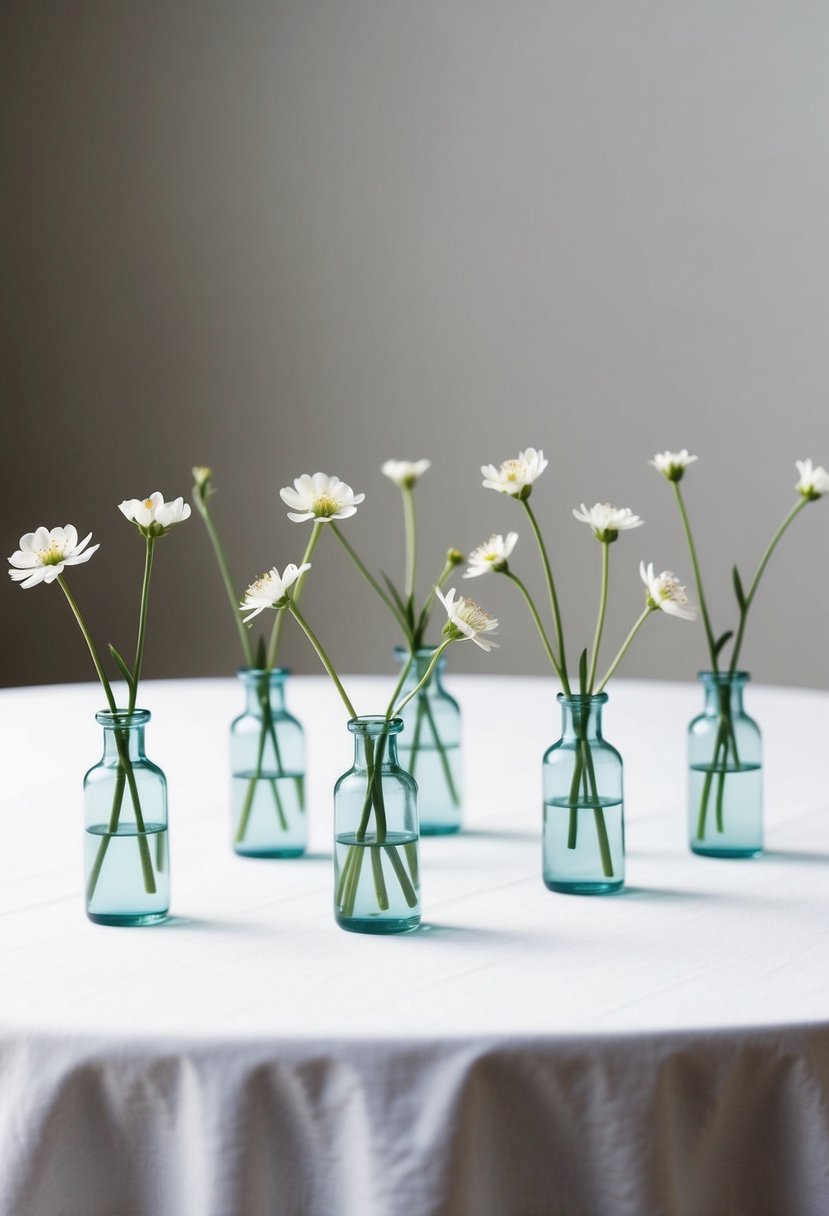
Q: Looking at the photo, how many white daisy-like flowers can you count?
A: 12